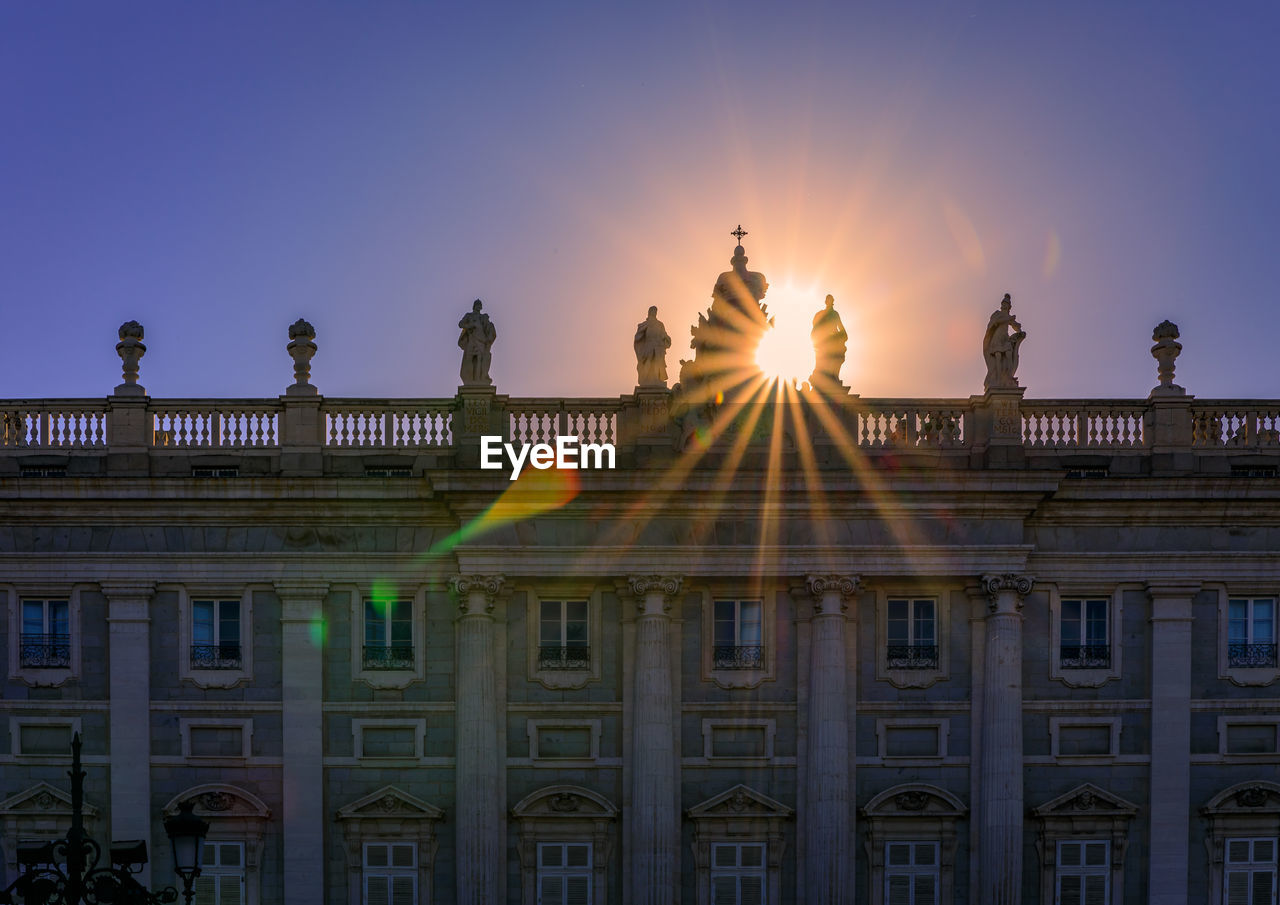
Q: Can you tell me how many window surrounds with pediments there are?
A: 8